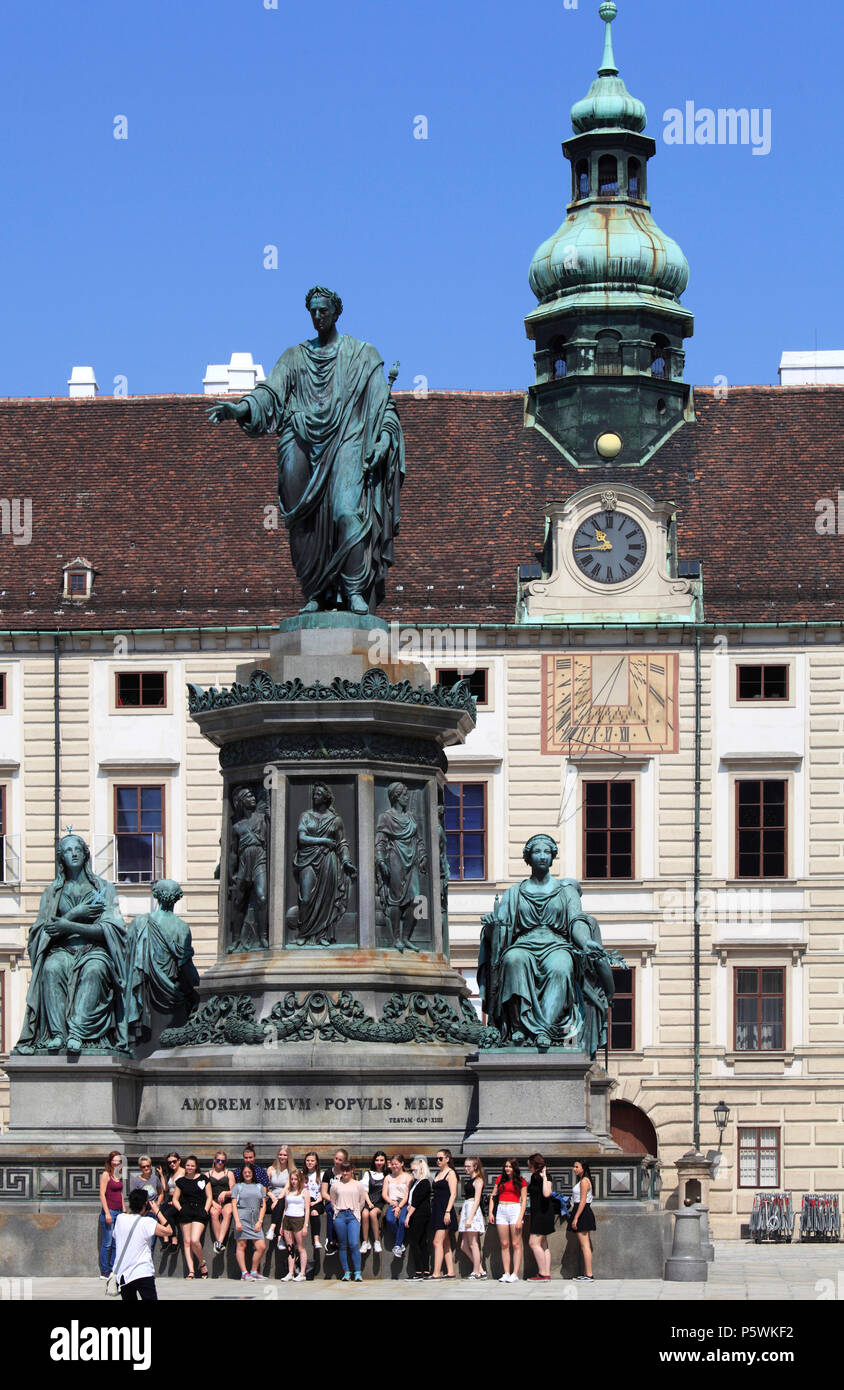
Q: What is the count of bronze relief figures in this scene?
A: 3